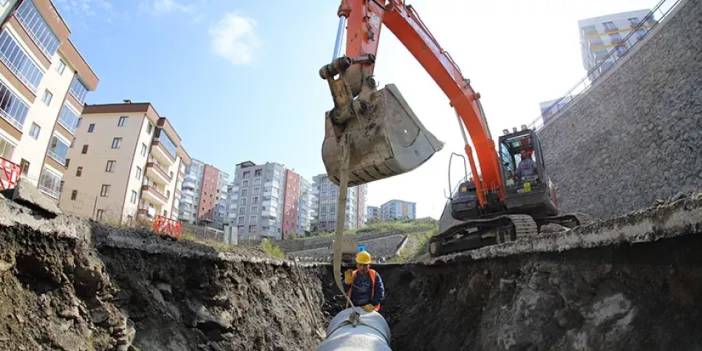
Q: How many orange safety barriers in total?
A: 2